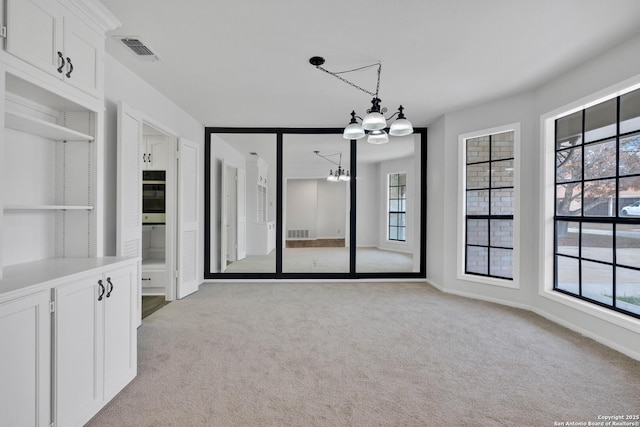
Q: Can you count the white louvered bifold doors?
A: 2